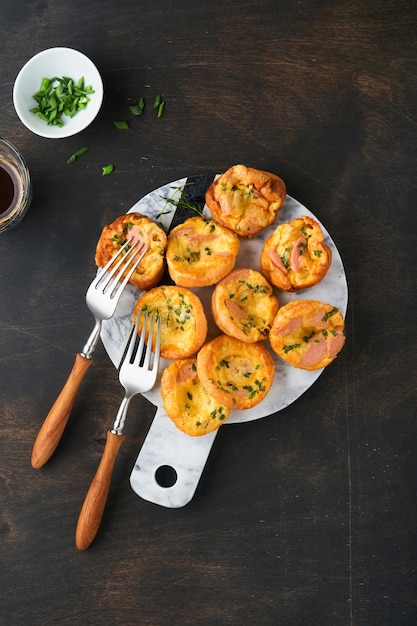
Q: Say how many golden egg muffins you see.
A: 9